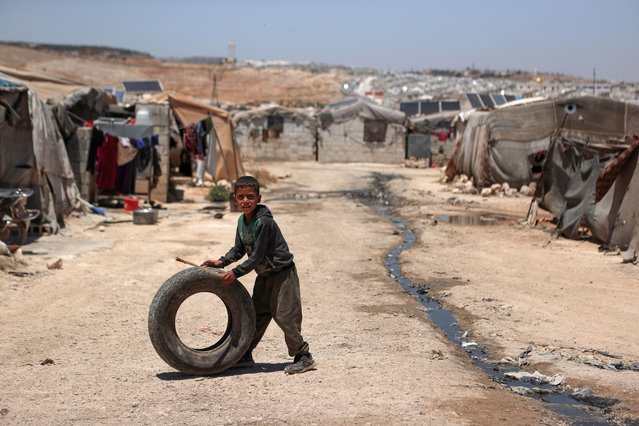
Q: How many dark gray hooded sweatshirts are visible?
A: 1